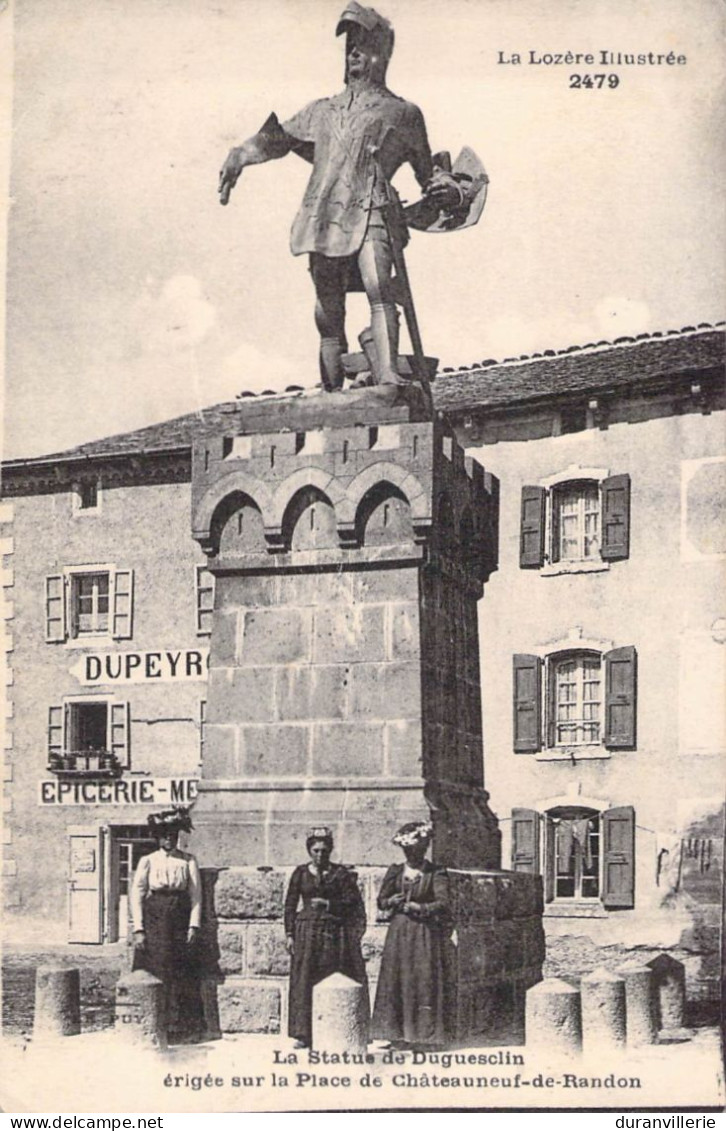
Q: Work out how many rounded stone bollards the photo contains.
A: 7